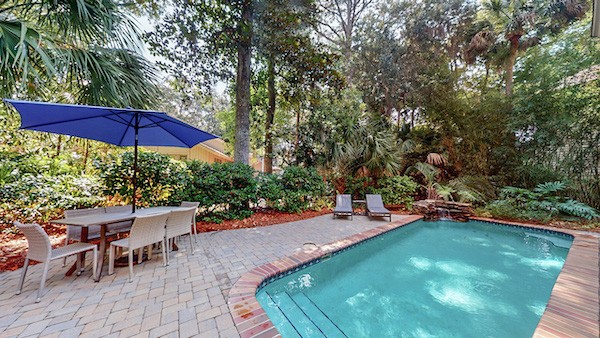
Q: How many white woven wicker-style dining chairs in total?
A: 6